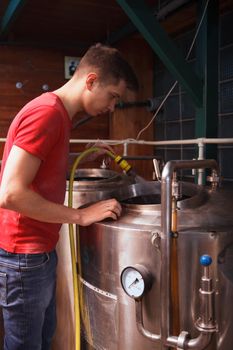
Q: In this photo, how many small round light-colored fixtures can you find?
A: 2